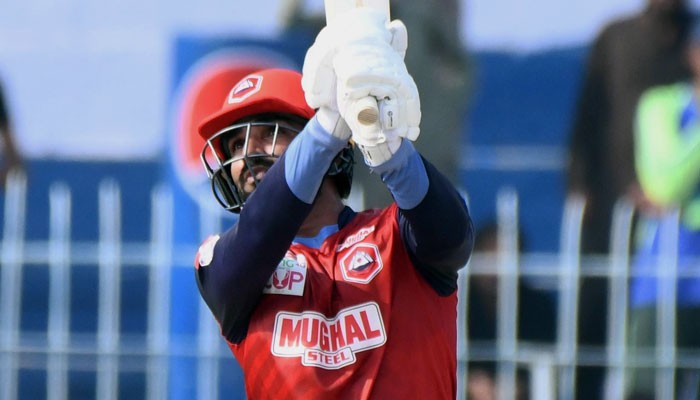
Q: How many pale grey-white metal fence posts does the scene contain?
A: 10